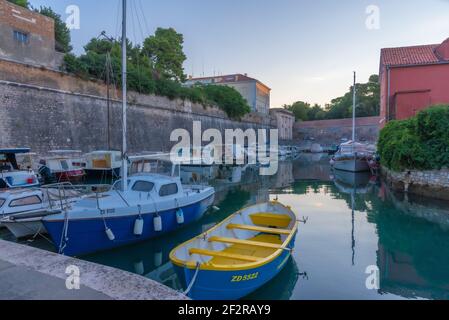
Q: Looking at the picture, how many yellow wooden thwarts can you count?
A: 3